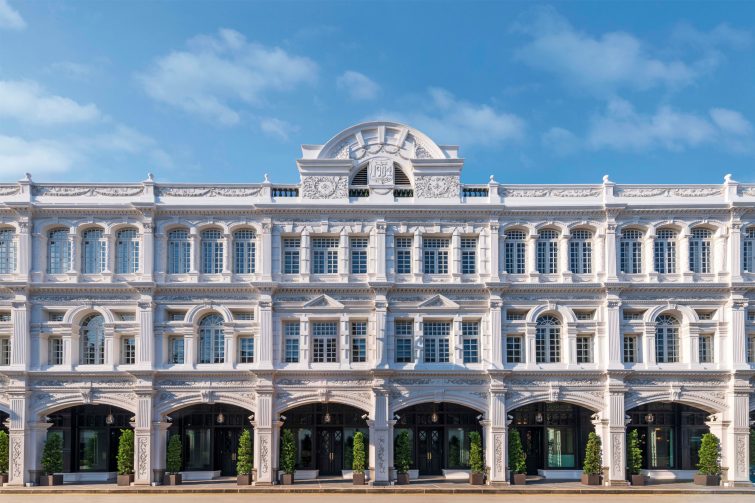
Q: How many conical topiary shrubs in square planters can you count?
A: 13